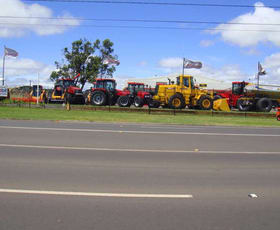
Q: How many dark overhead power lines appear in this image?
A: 3